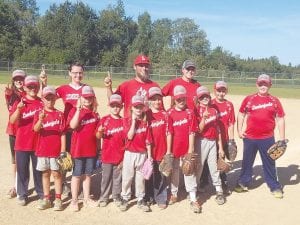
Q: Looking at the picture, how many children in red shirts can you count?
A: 11